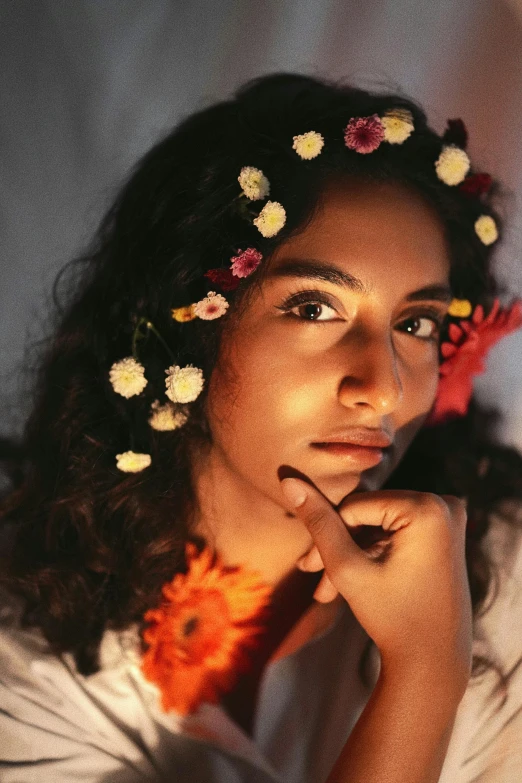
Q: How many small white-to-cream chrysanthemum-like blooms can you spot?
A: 10